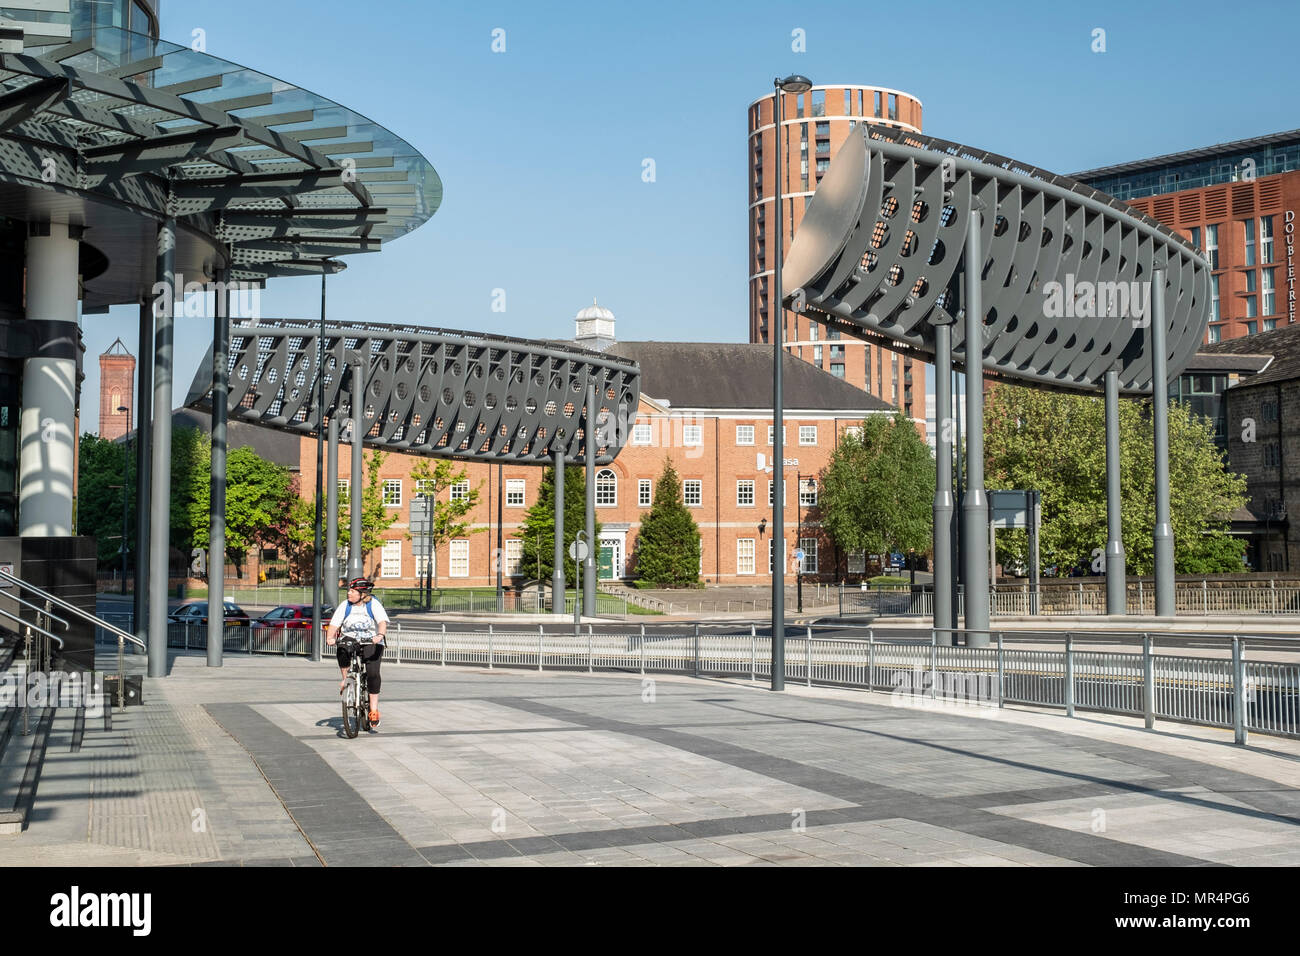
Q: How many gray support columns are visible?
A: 11